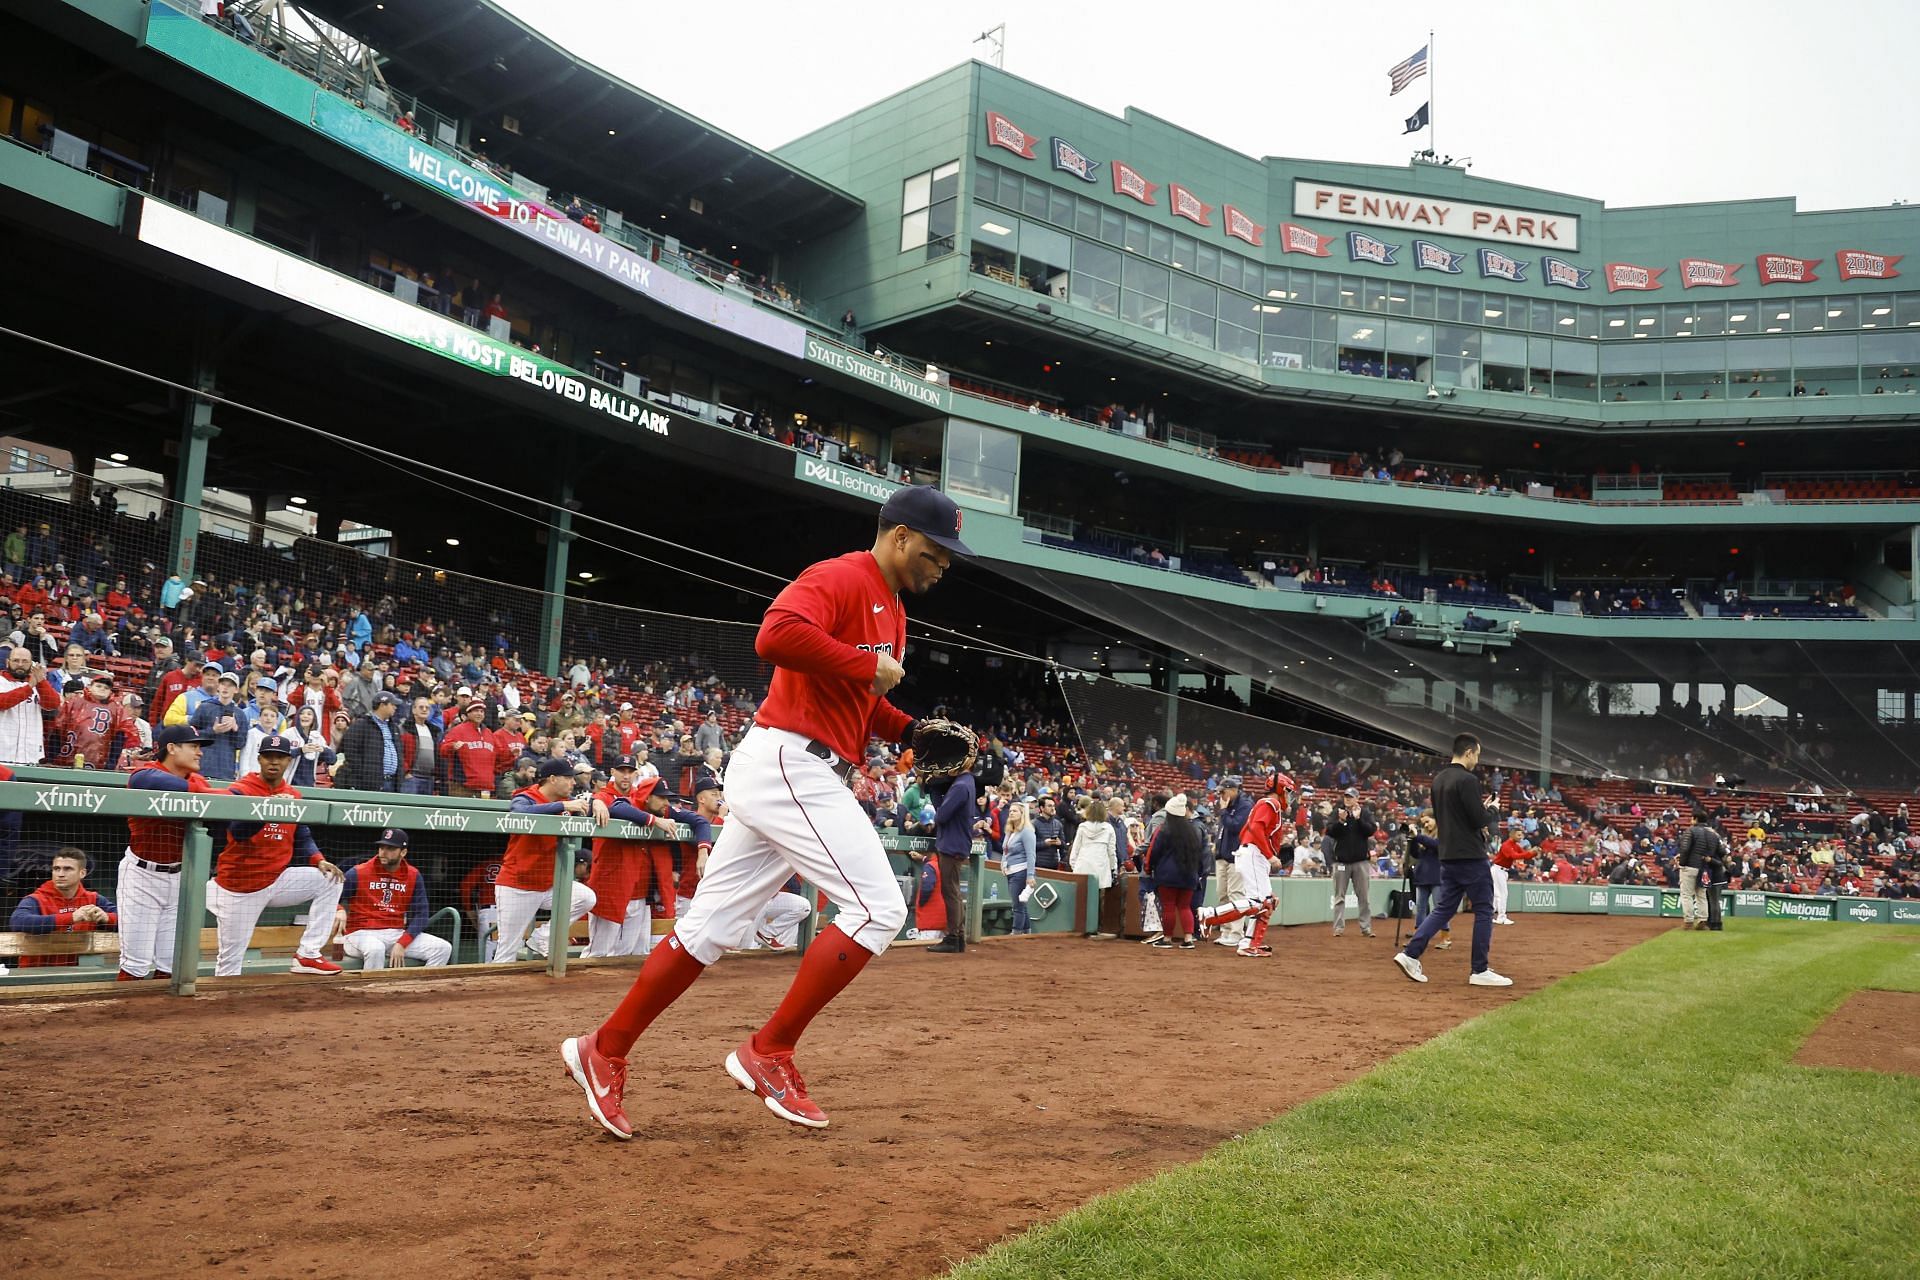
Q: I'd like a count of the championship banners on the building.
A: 14